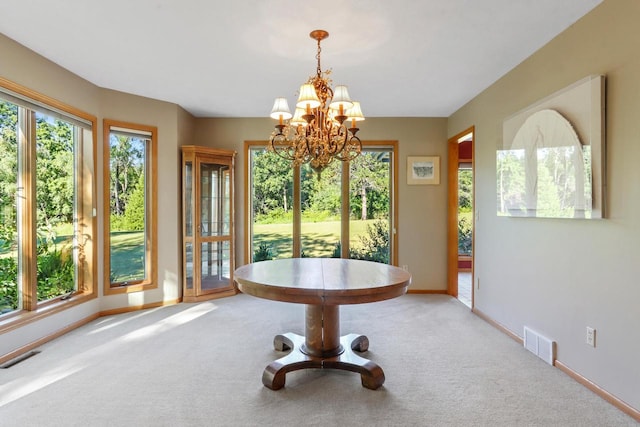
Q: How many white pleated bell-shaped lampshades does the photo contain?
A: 6